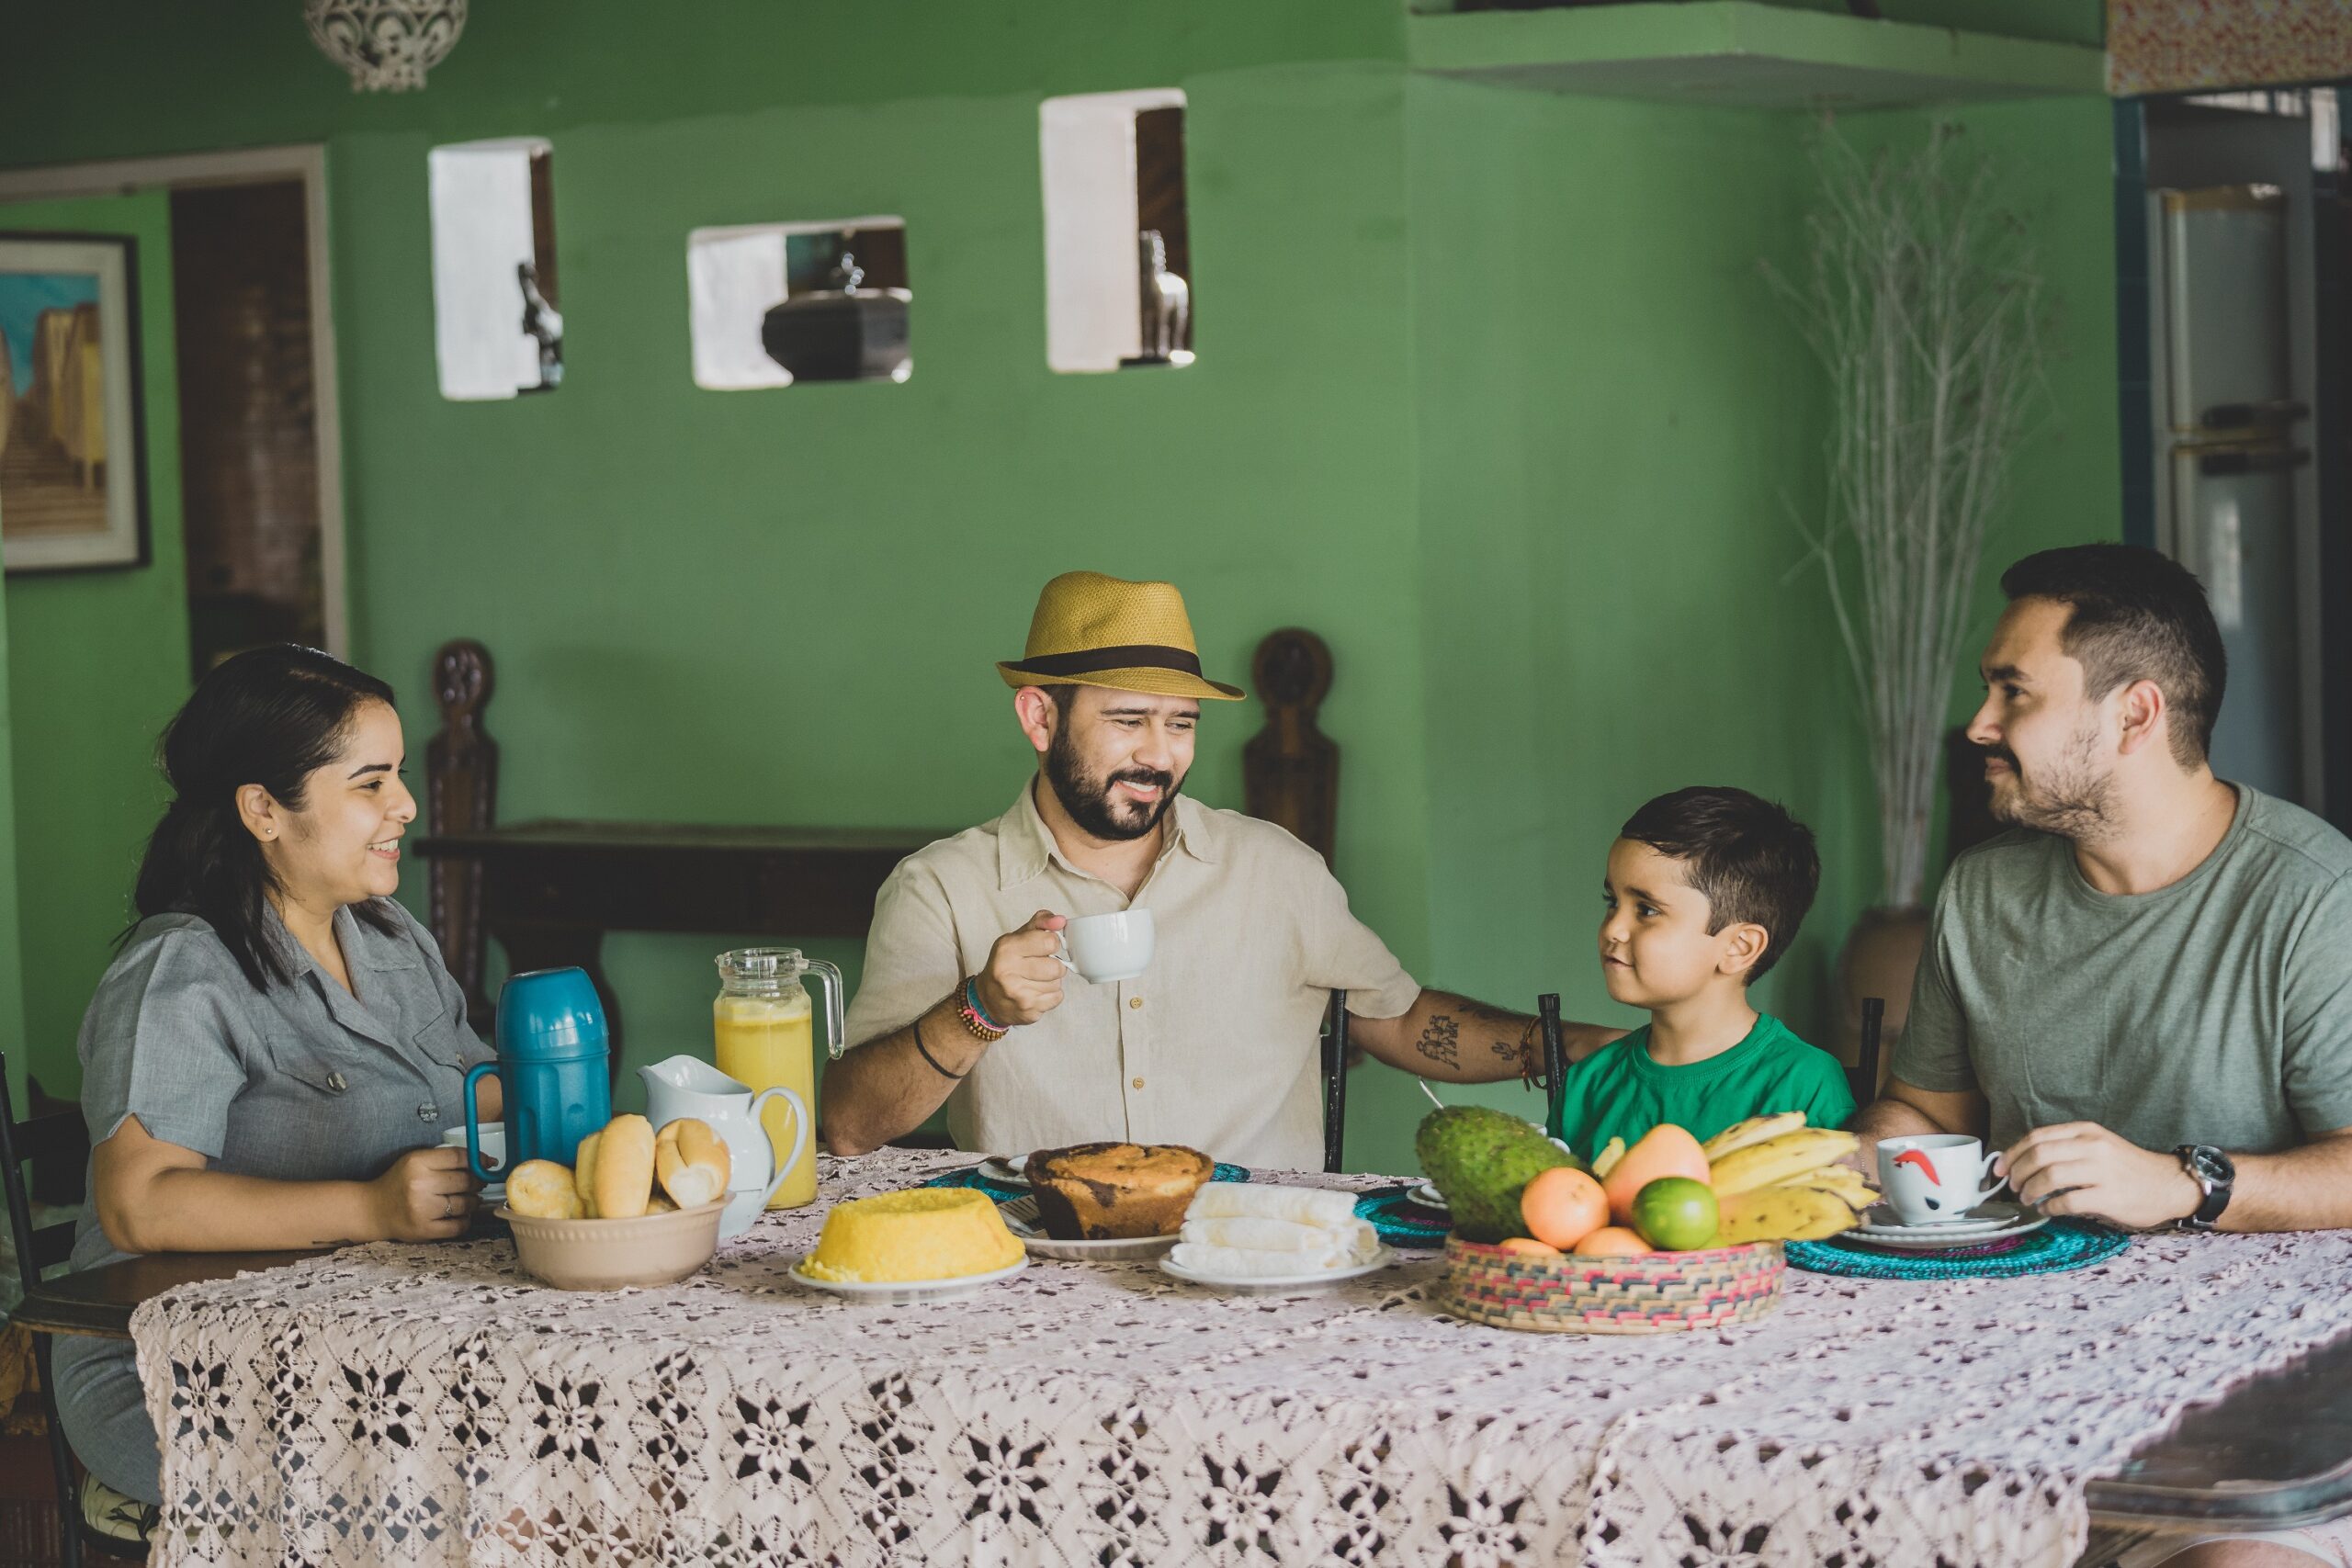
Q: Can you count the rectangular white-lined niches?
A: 3